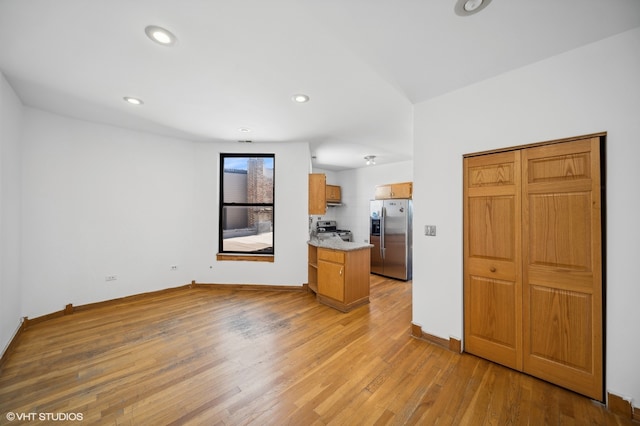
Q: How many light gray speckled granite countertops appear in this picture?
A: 1